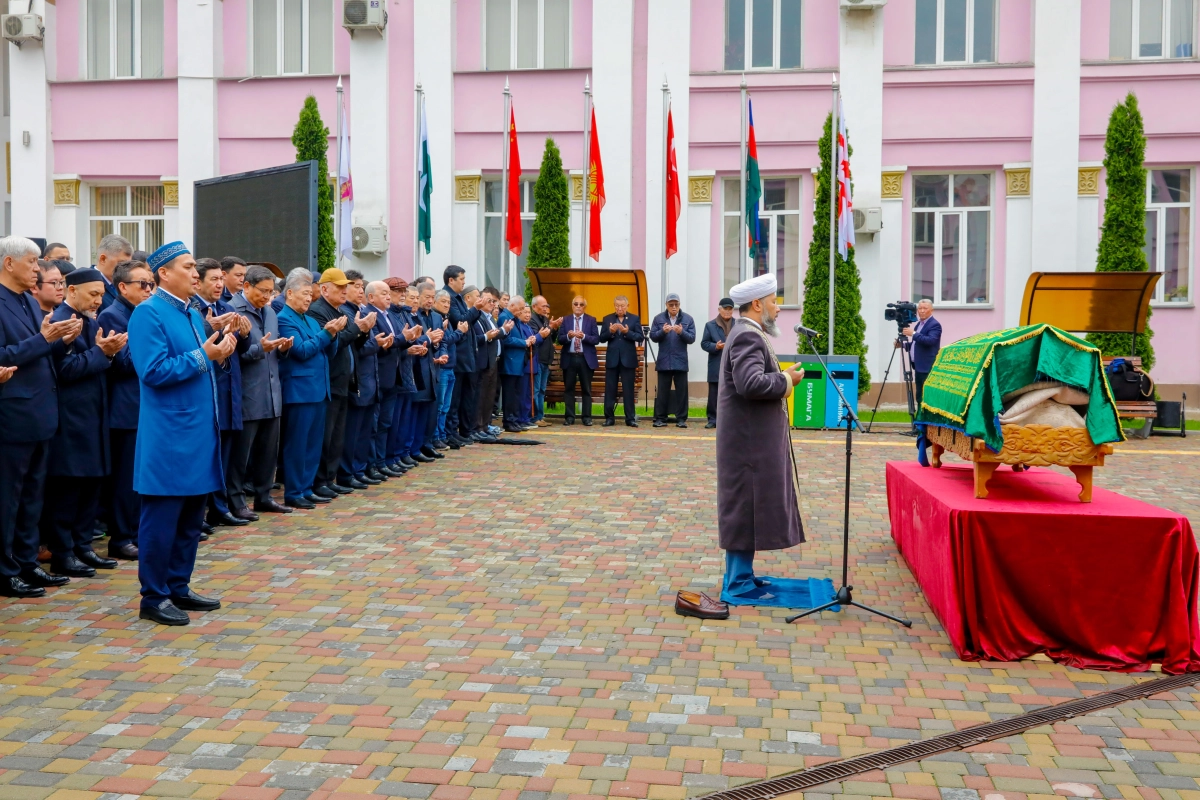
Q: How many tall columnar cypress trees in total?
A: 4